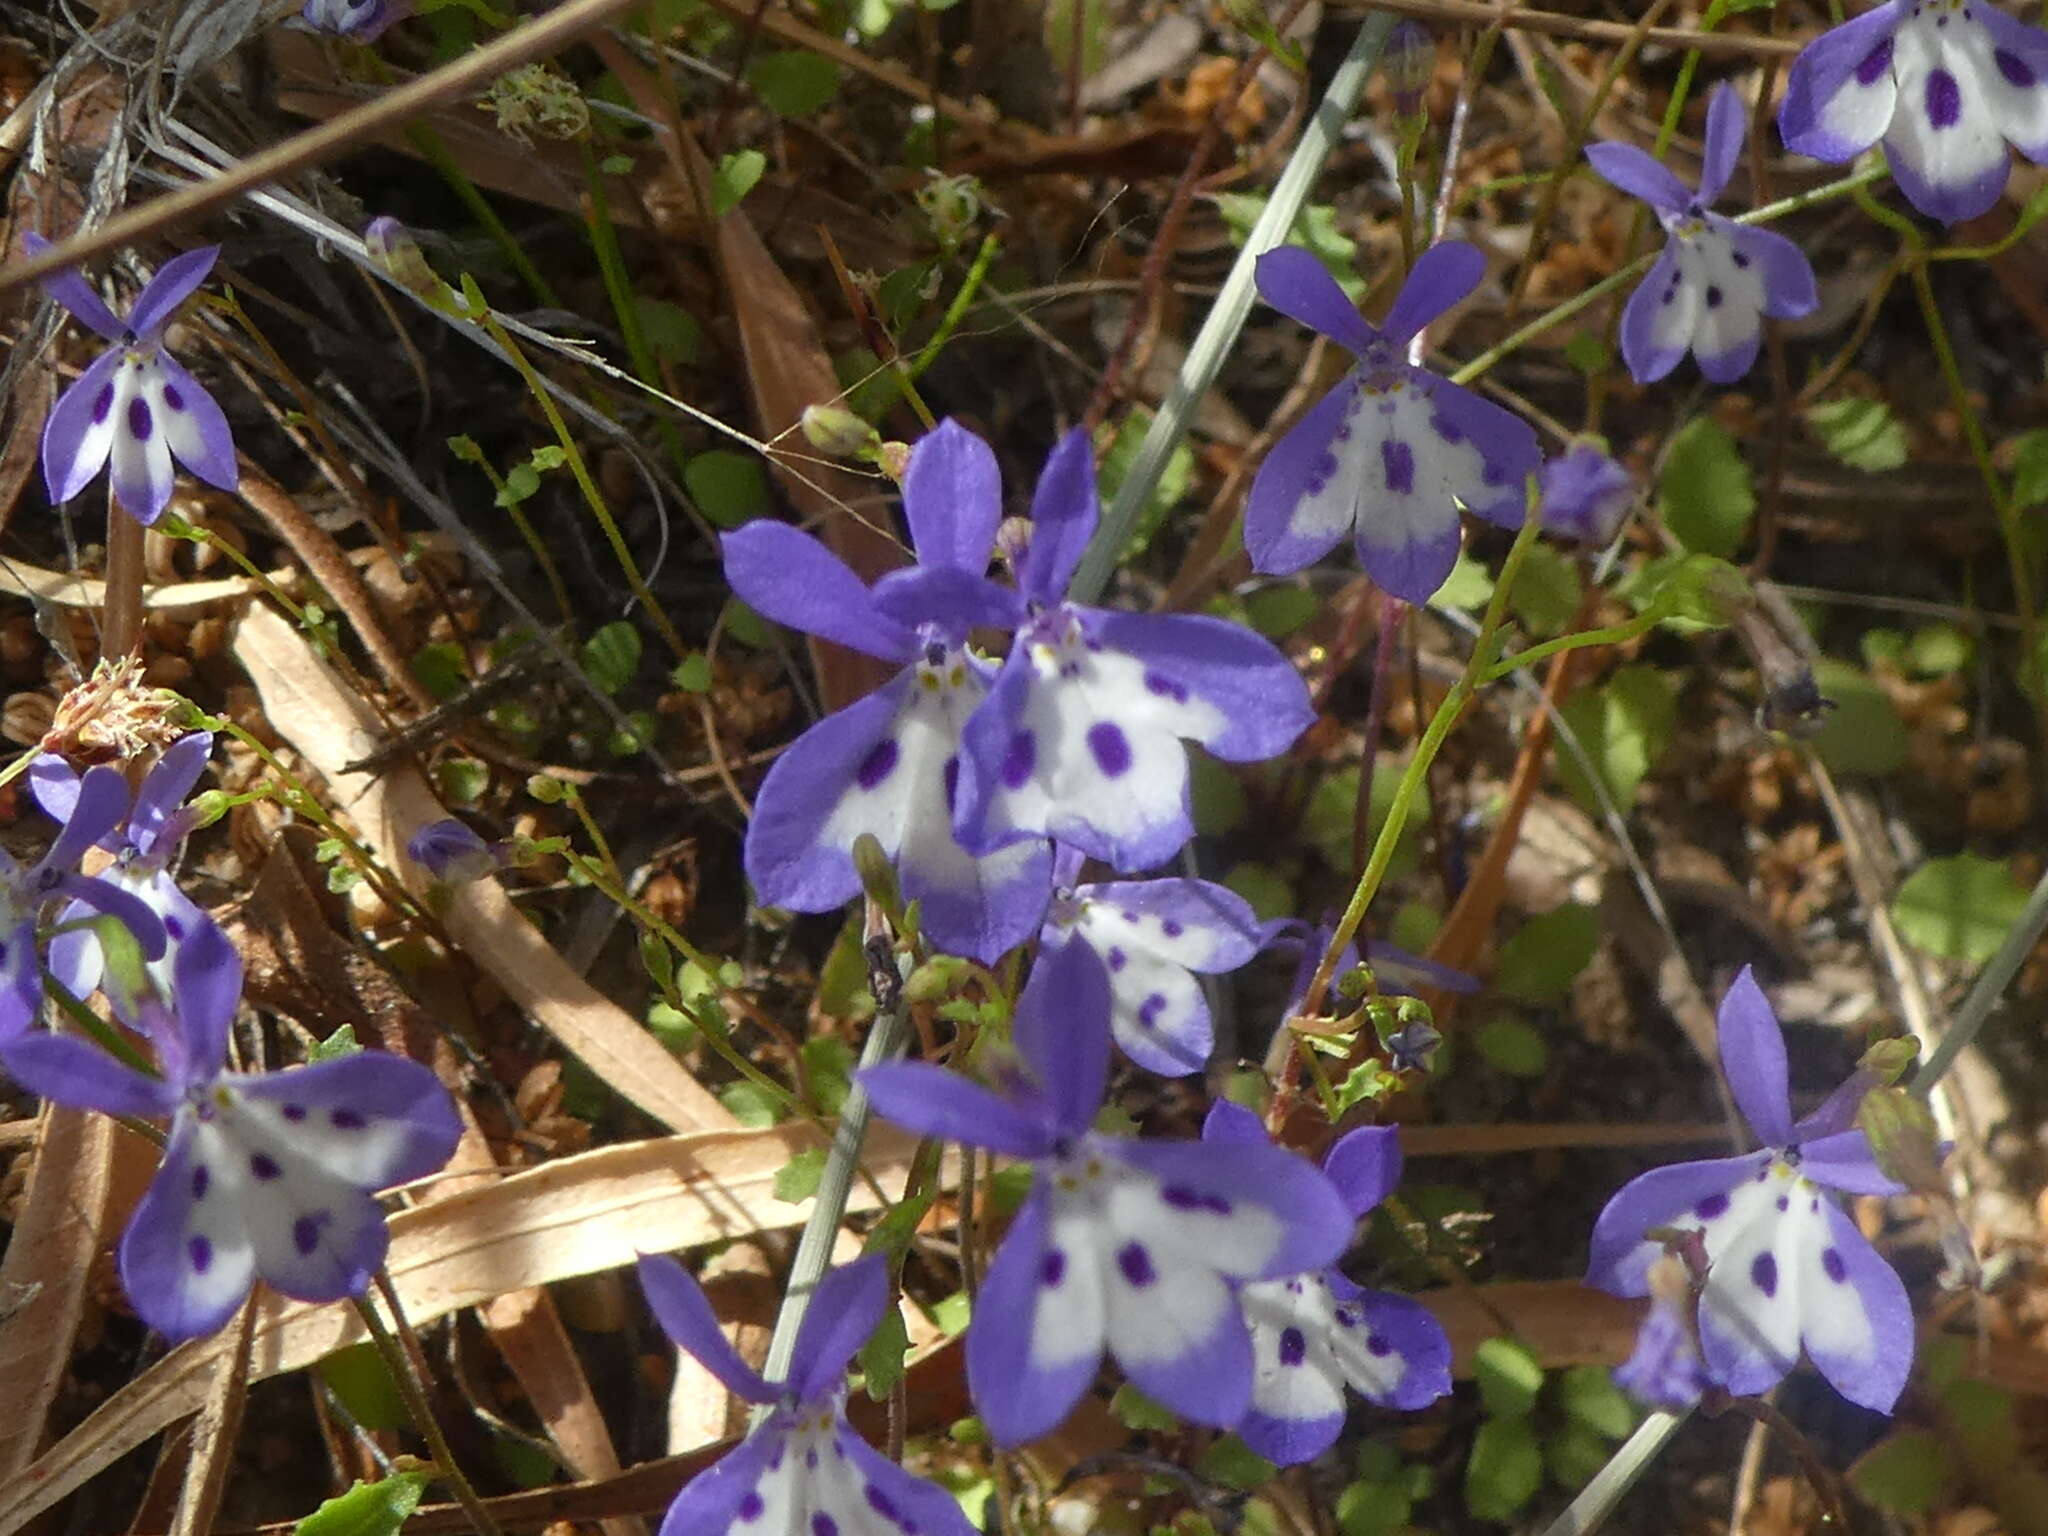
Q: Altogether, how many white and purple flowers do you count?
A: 14